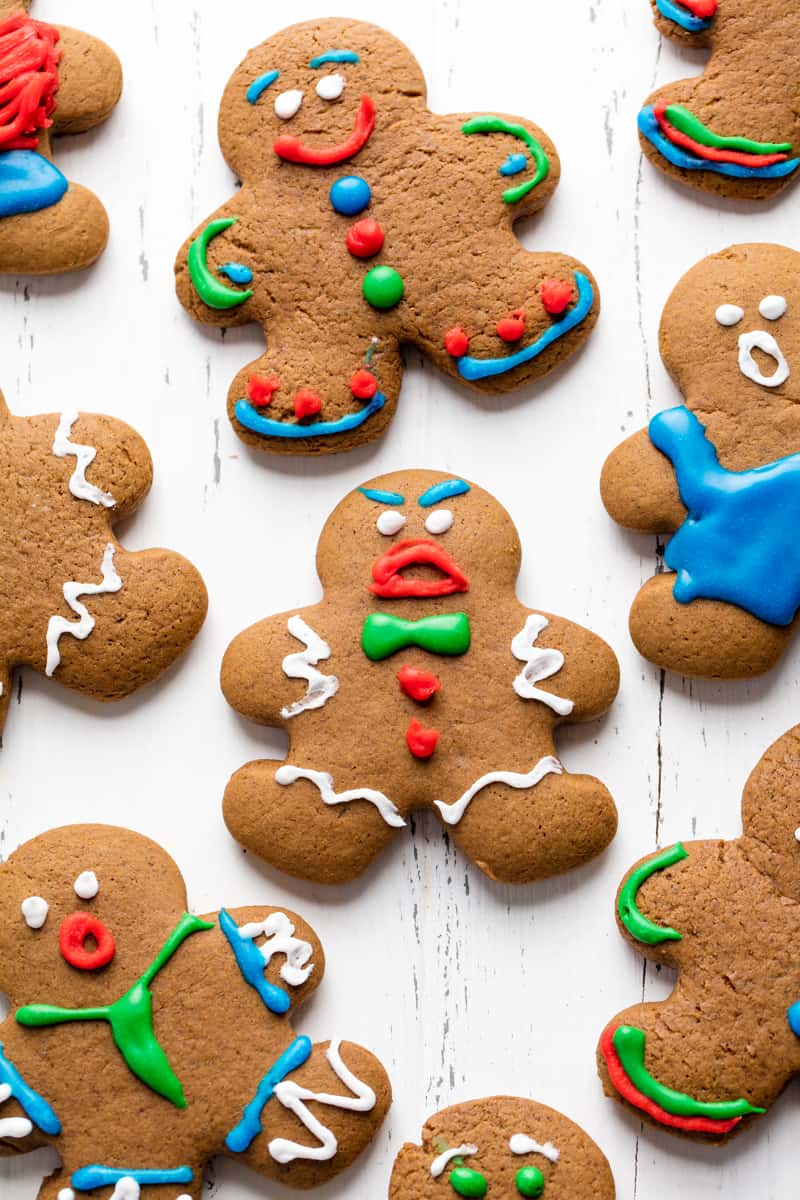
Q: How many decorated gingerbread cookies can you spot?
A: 9